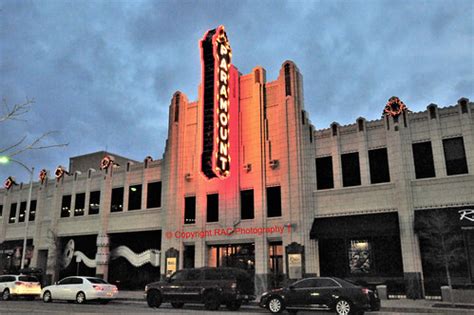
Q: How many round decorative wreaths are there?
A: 5